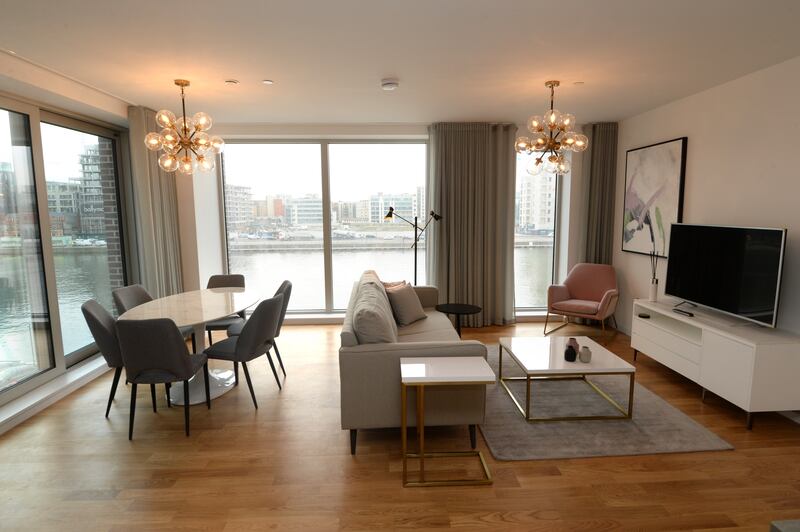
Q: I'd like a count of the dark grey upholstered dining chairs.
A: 6